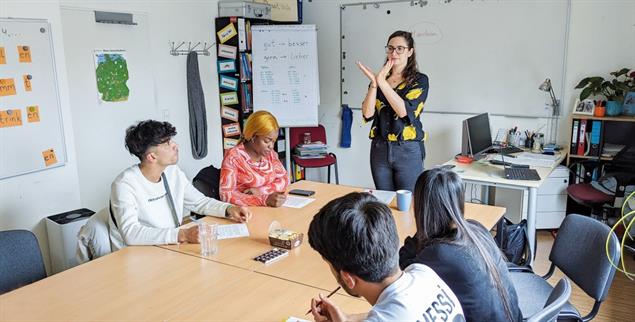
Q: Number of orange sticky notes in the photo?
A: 7